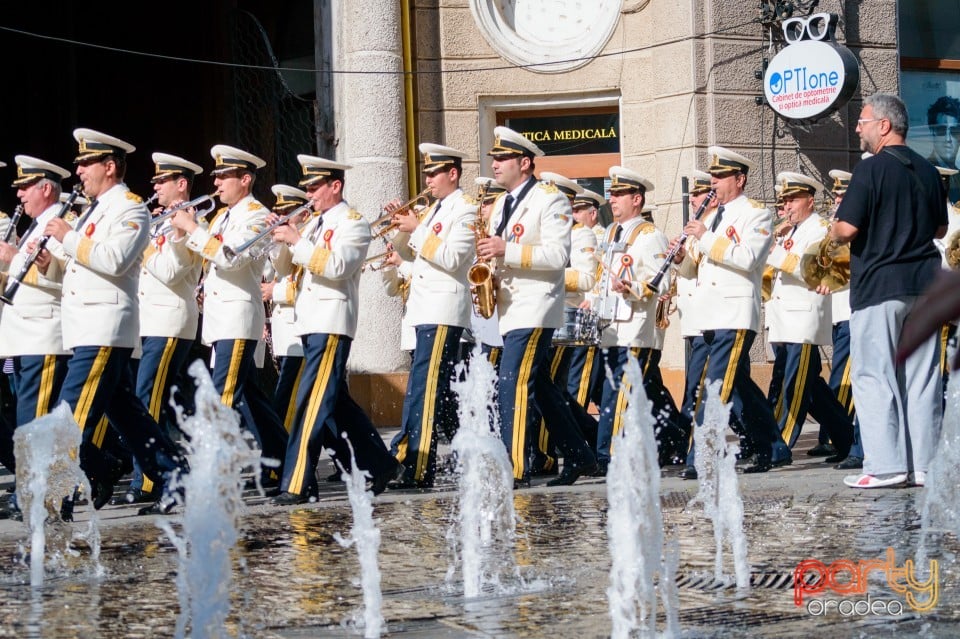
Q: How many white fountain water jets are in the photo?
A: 7